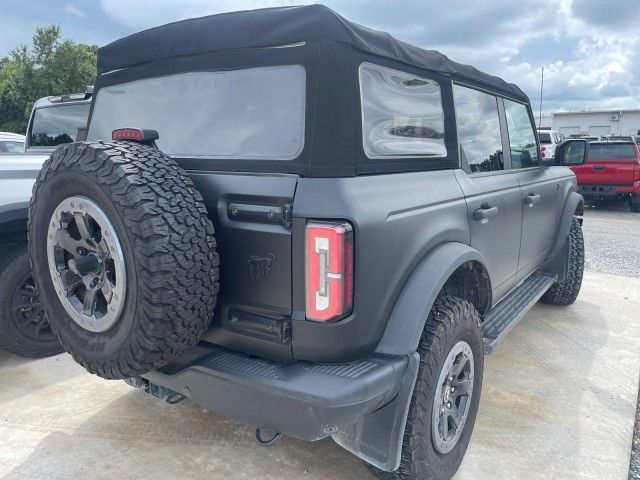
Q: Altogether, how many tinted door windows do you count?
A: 2